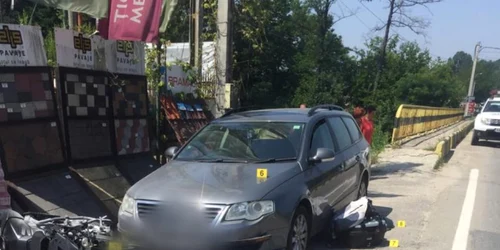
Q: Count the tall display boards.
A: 3